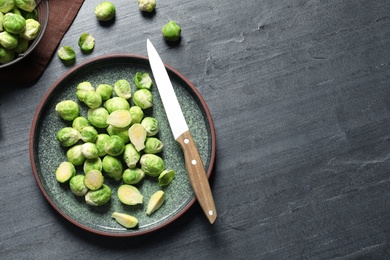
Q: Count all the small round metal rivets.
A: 3